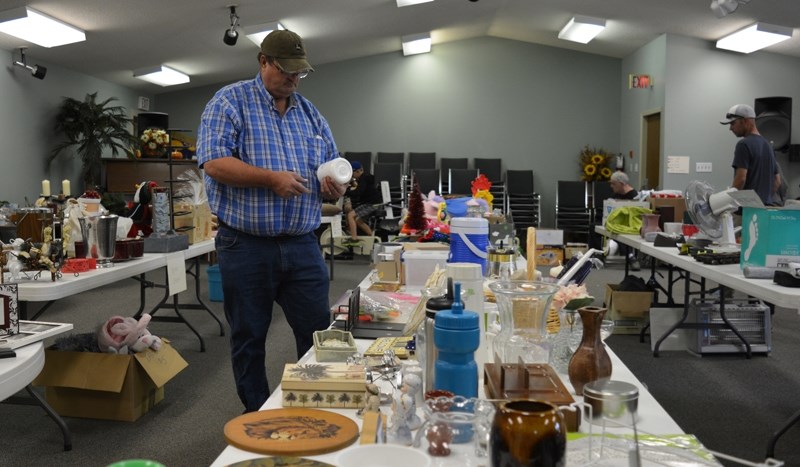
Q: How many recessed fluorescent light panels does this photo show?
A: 7